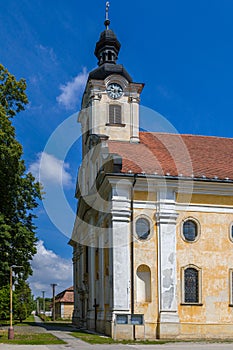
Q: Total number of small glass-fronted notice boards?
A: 2